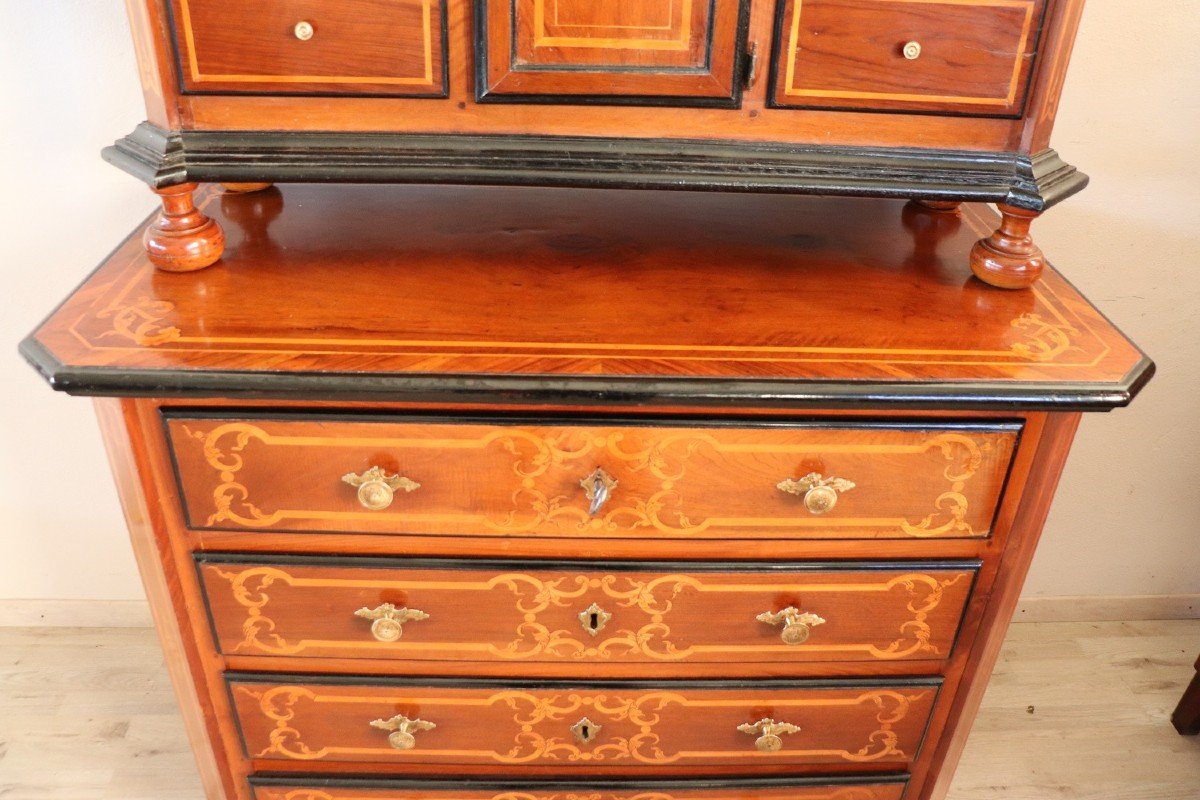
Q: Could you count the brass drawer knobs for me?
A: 8